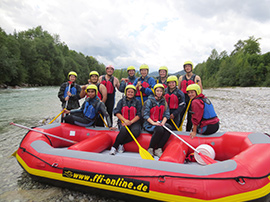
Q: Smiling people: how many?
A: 12